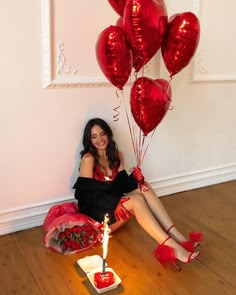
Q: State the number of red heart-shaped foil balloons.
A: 5